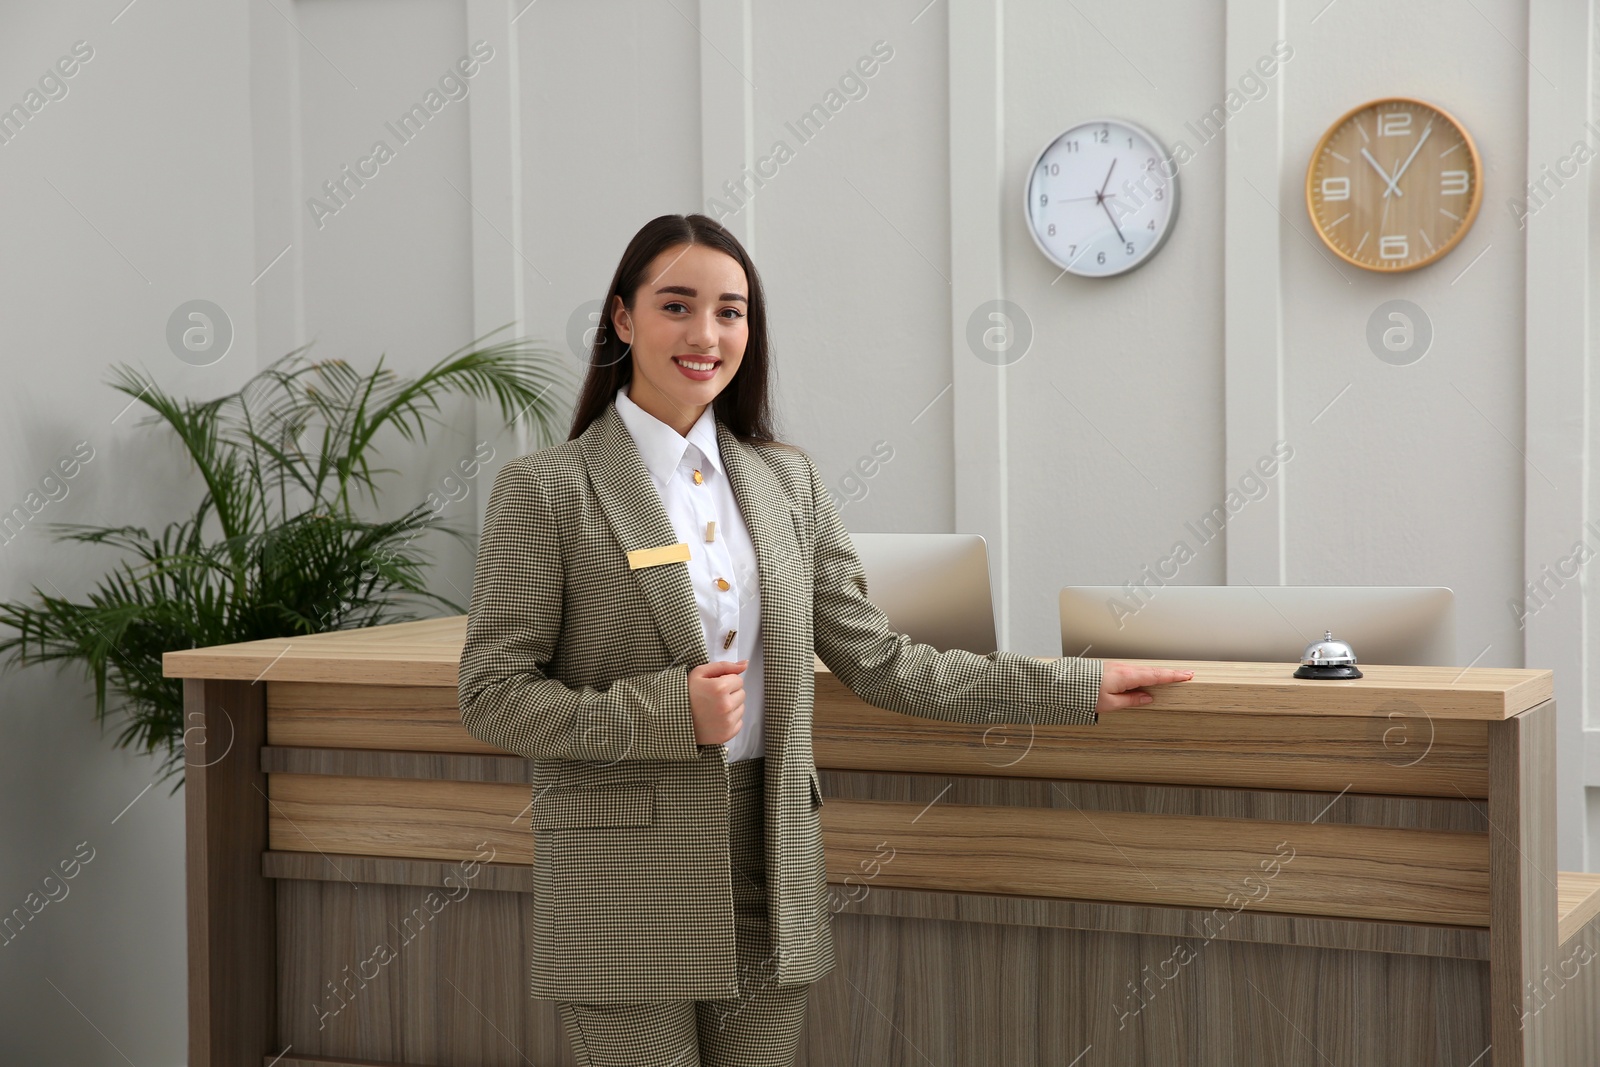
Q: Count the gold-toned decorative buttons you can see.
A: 4